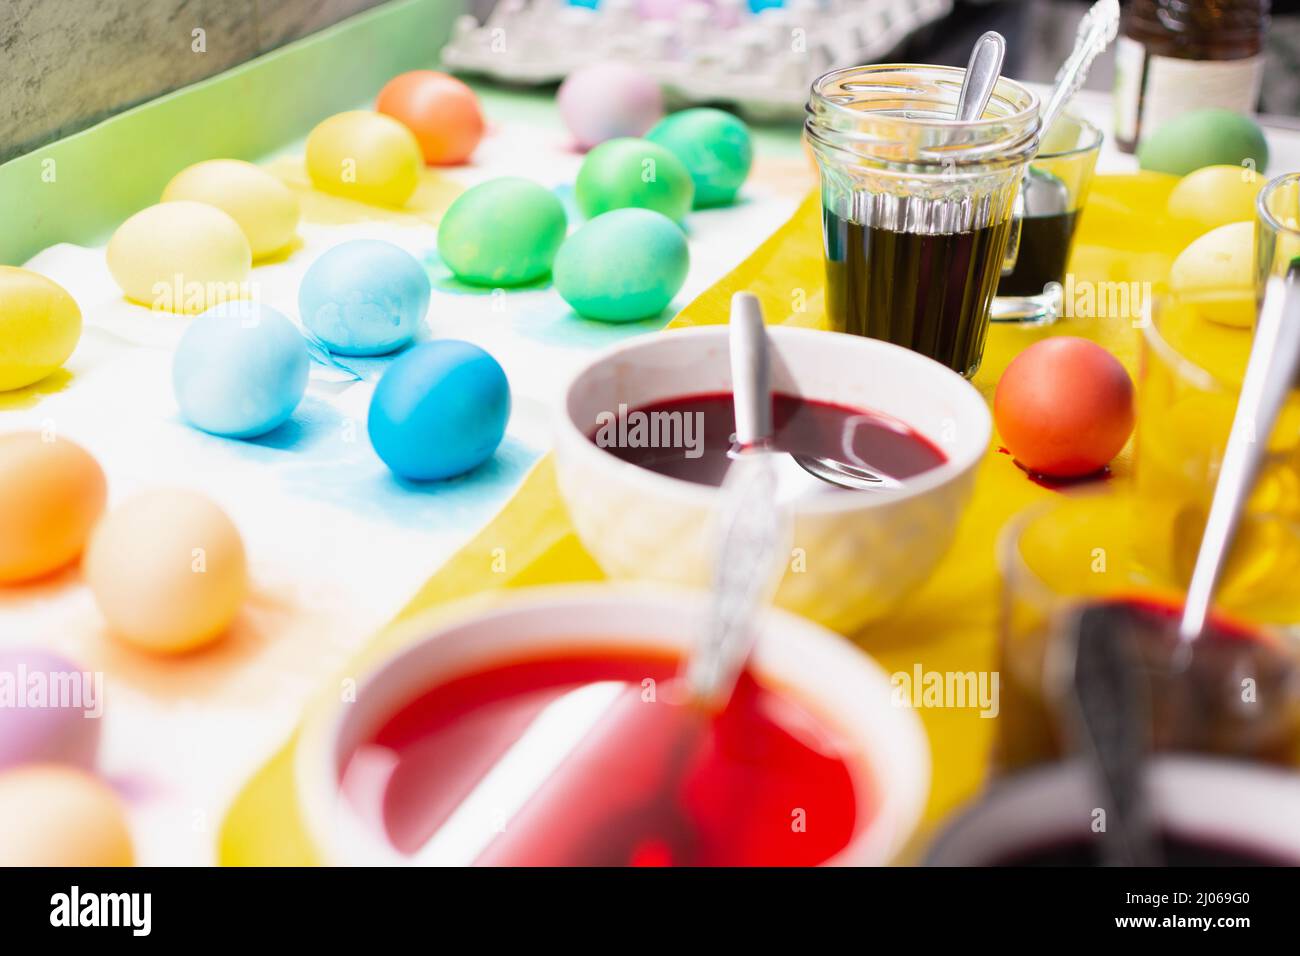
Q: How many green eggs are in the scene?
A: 5